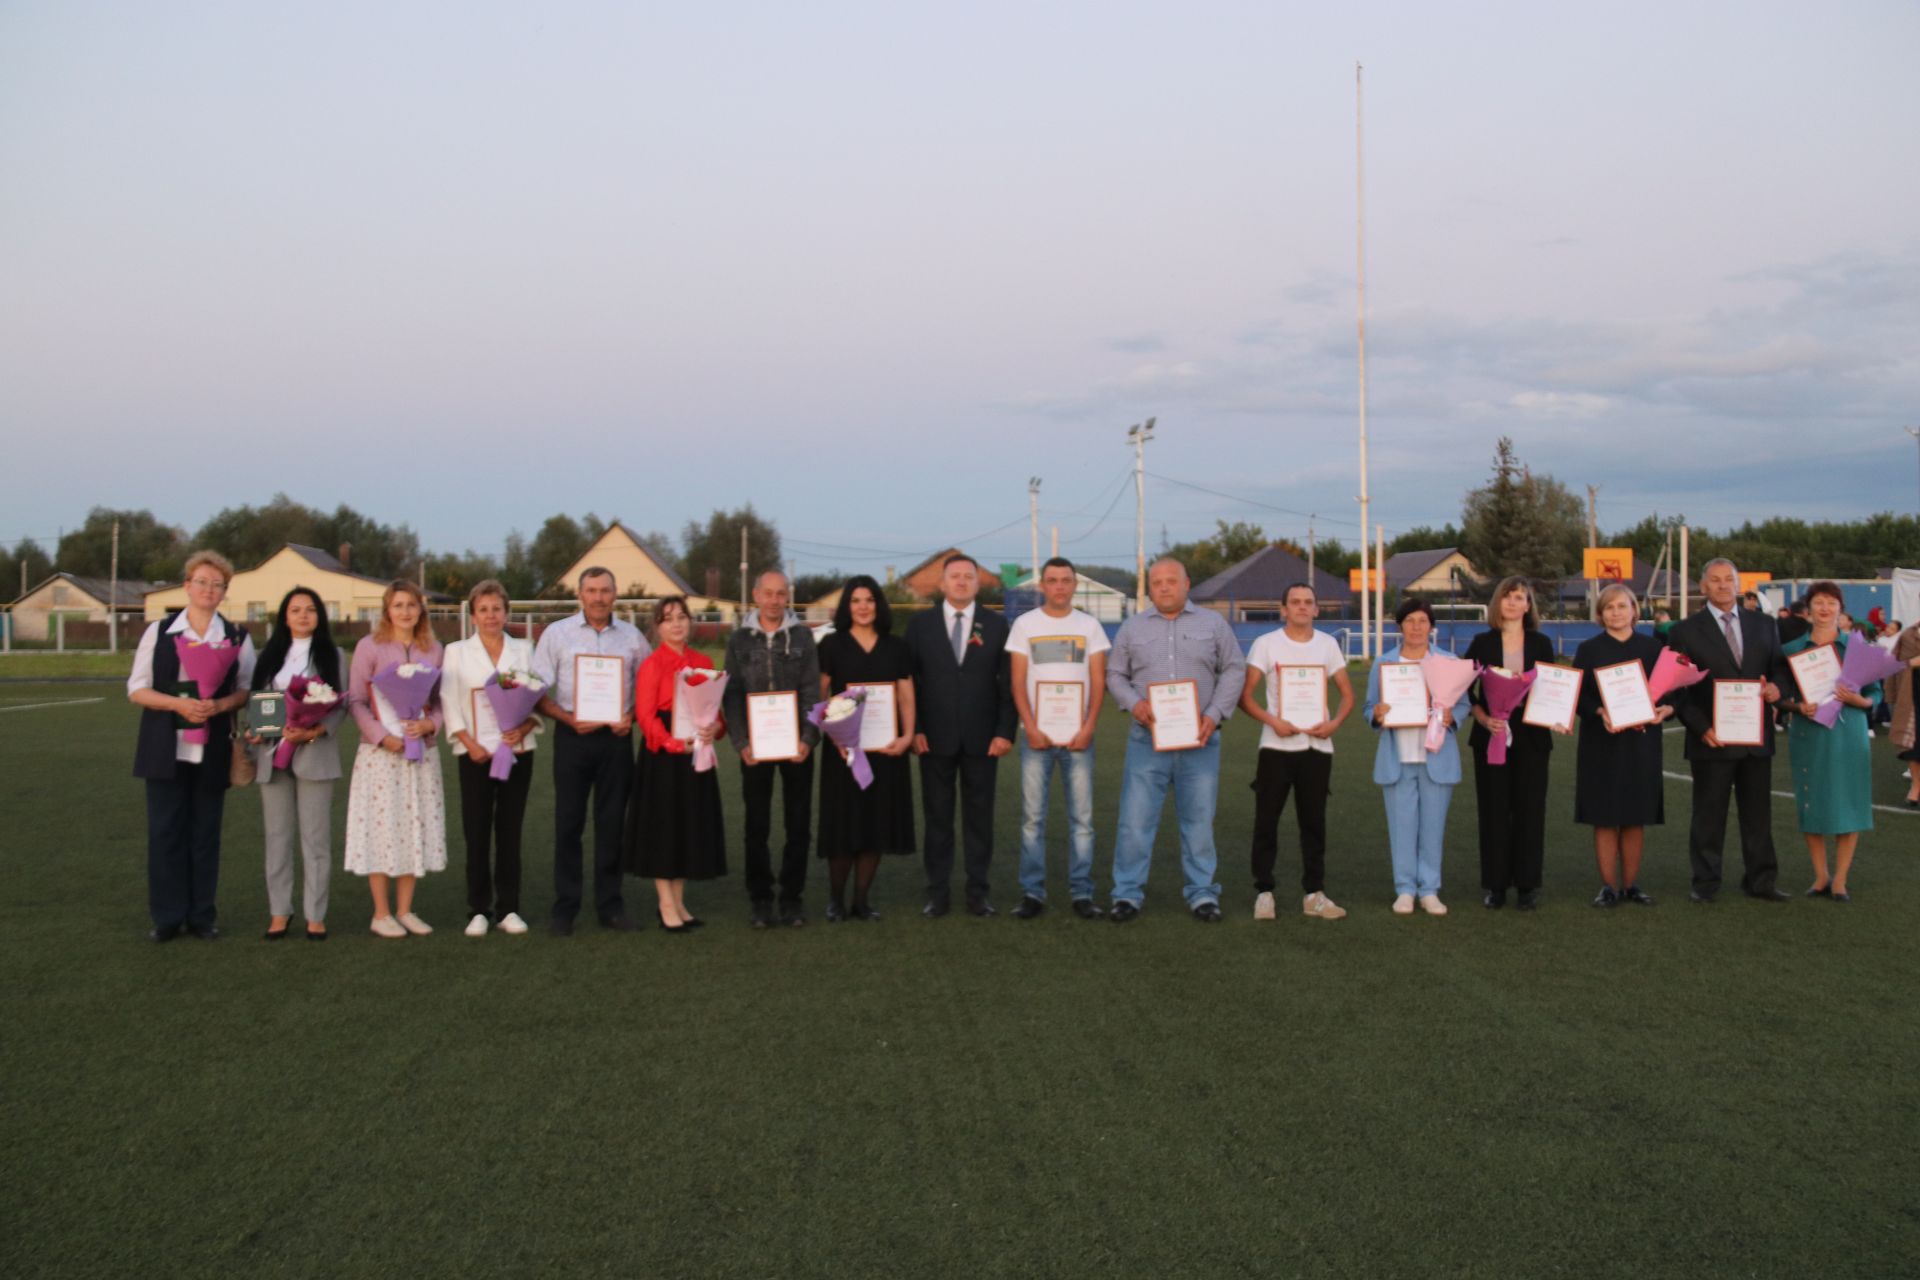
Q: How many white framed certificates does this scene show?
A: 14